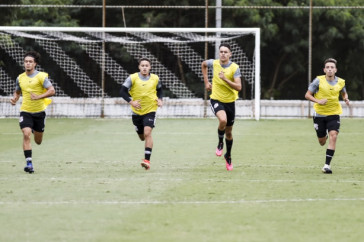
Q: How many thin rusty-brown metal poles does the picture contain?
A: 3